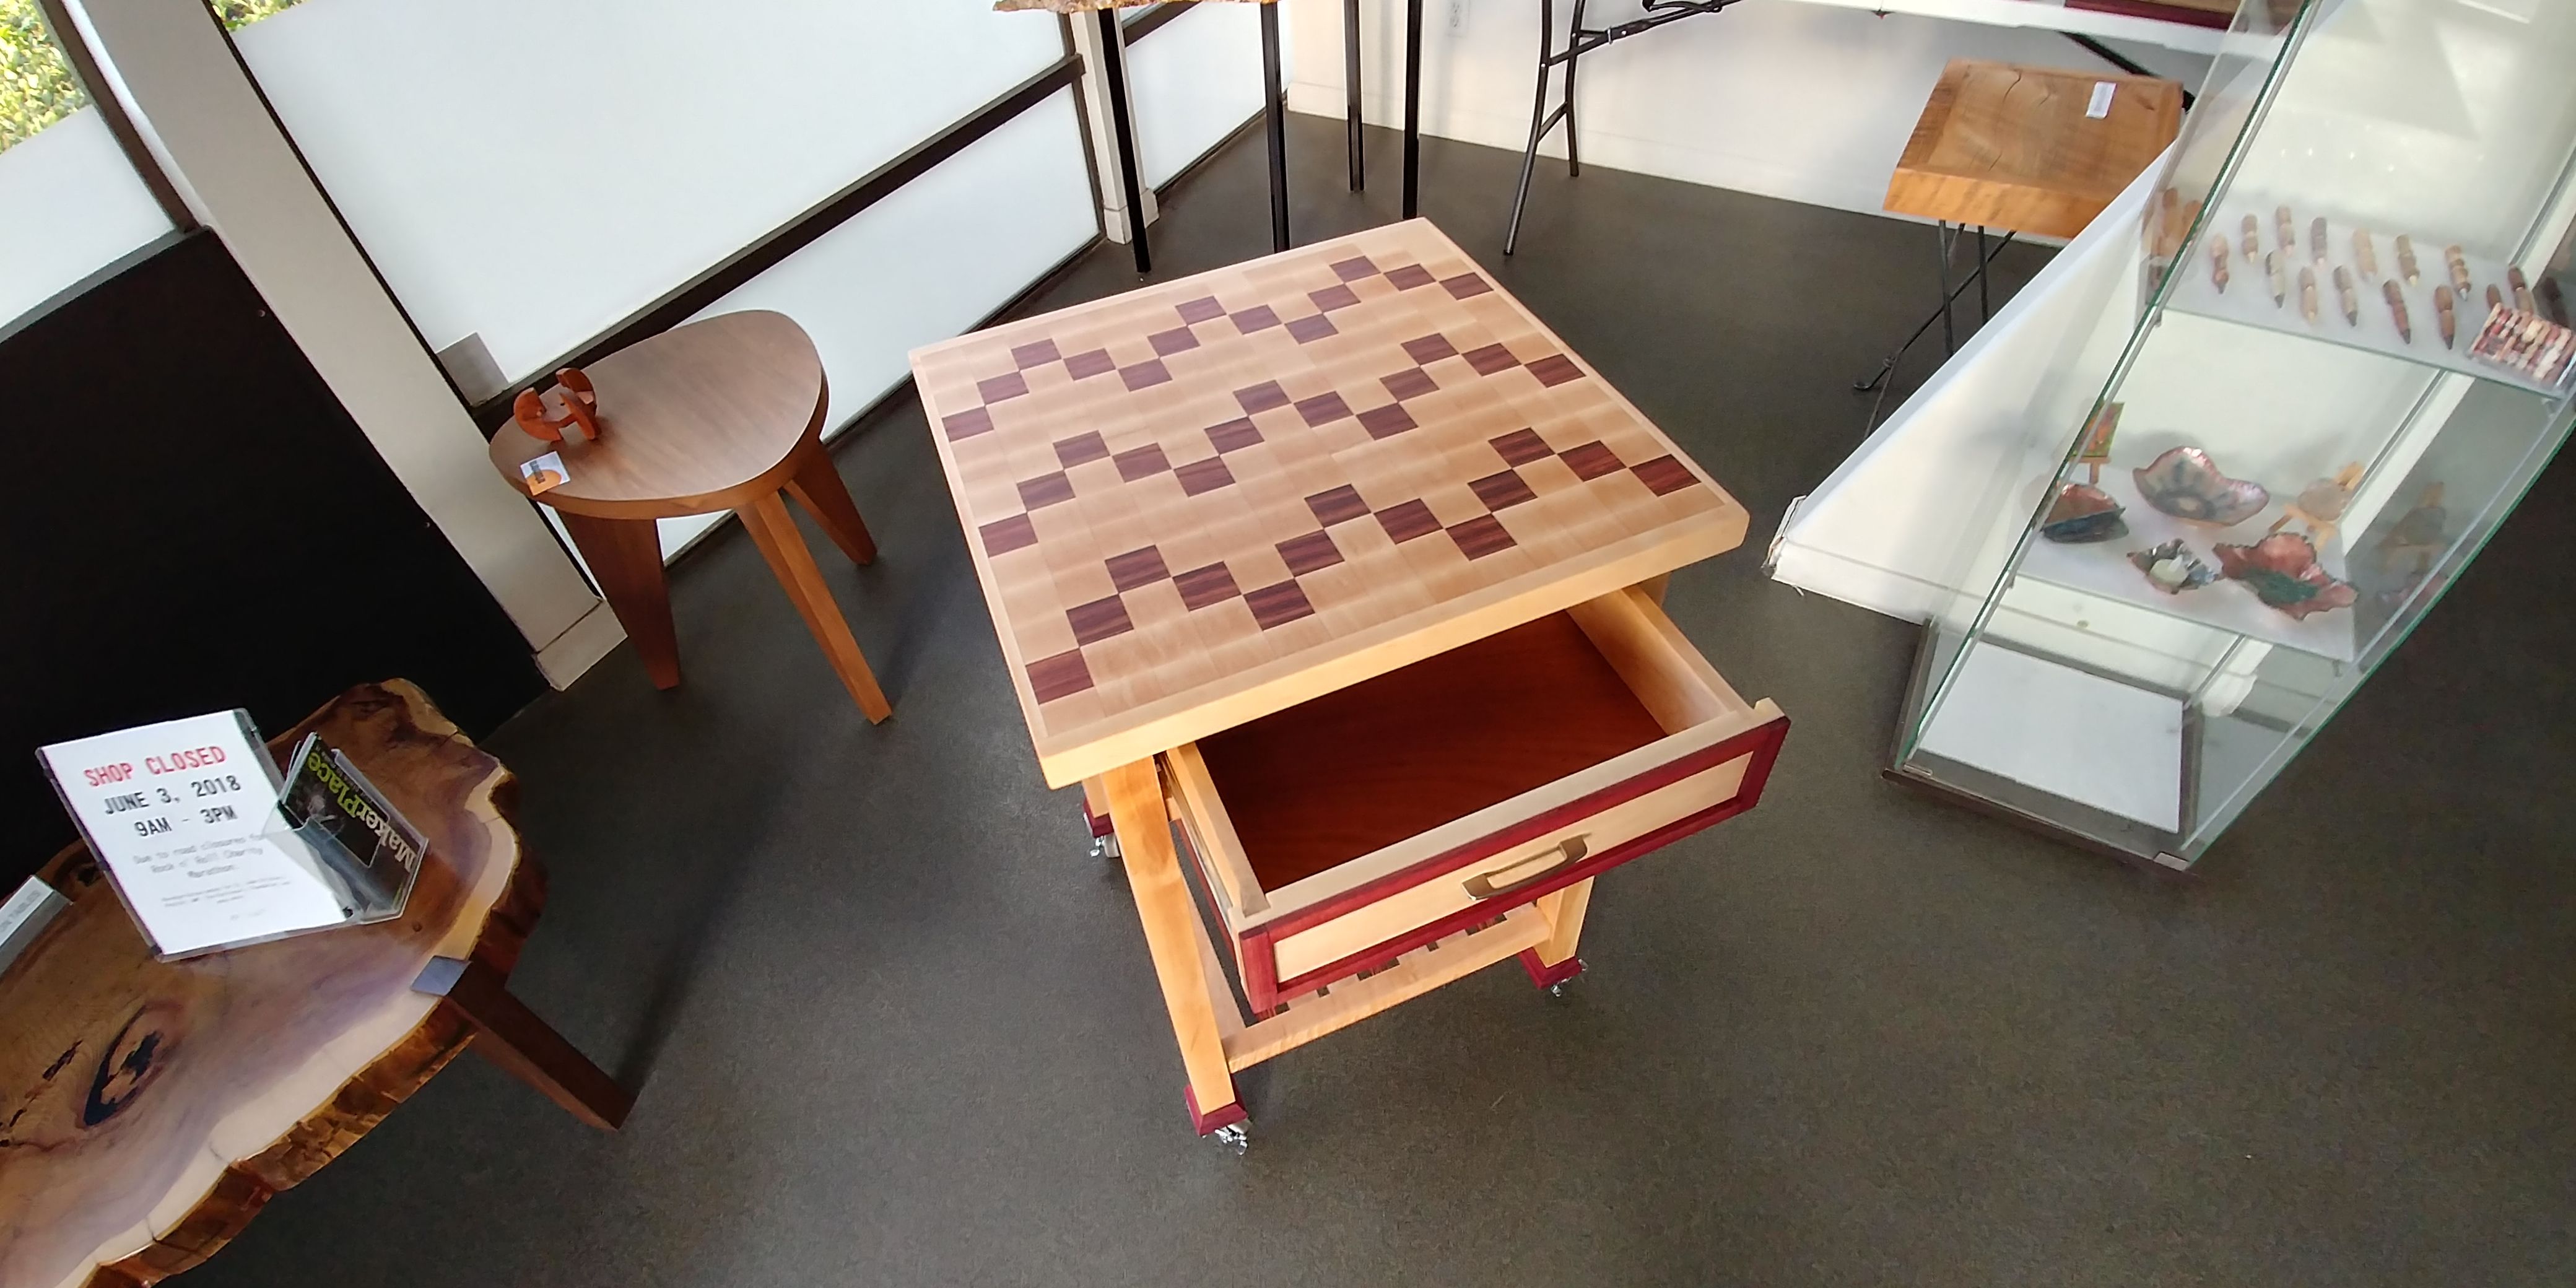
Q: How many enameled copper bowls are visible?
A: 4